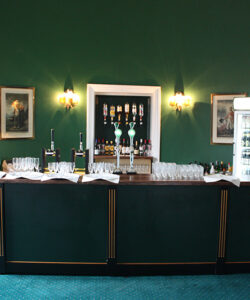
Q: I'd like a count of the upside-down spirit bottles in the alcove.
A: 6